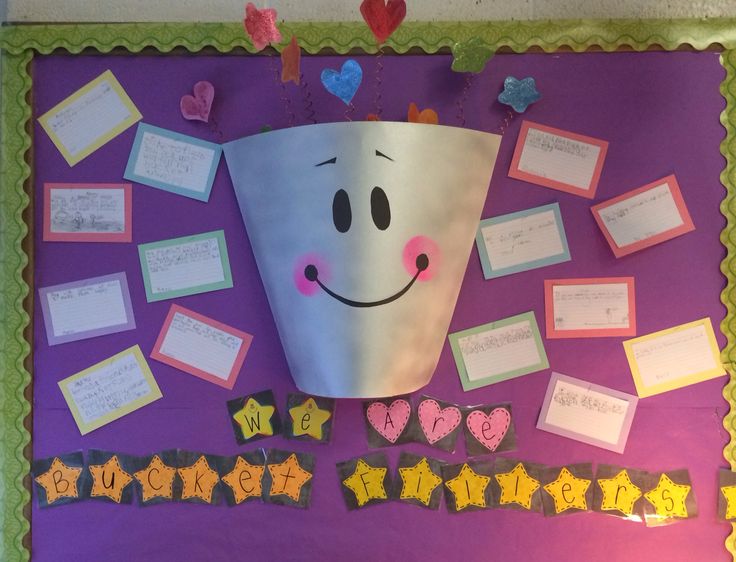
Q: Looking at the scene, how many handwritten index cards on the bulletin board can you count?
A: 14